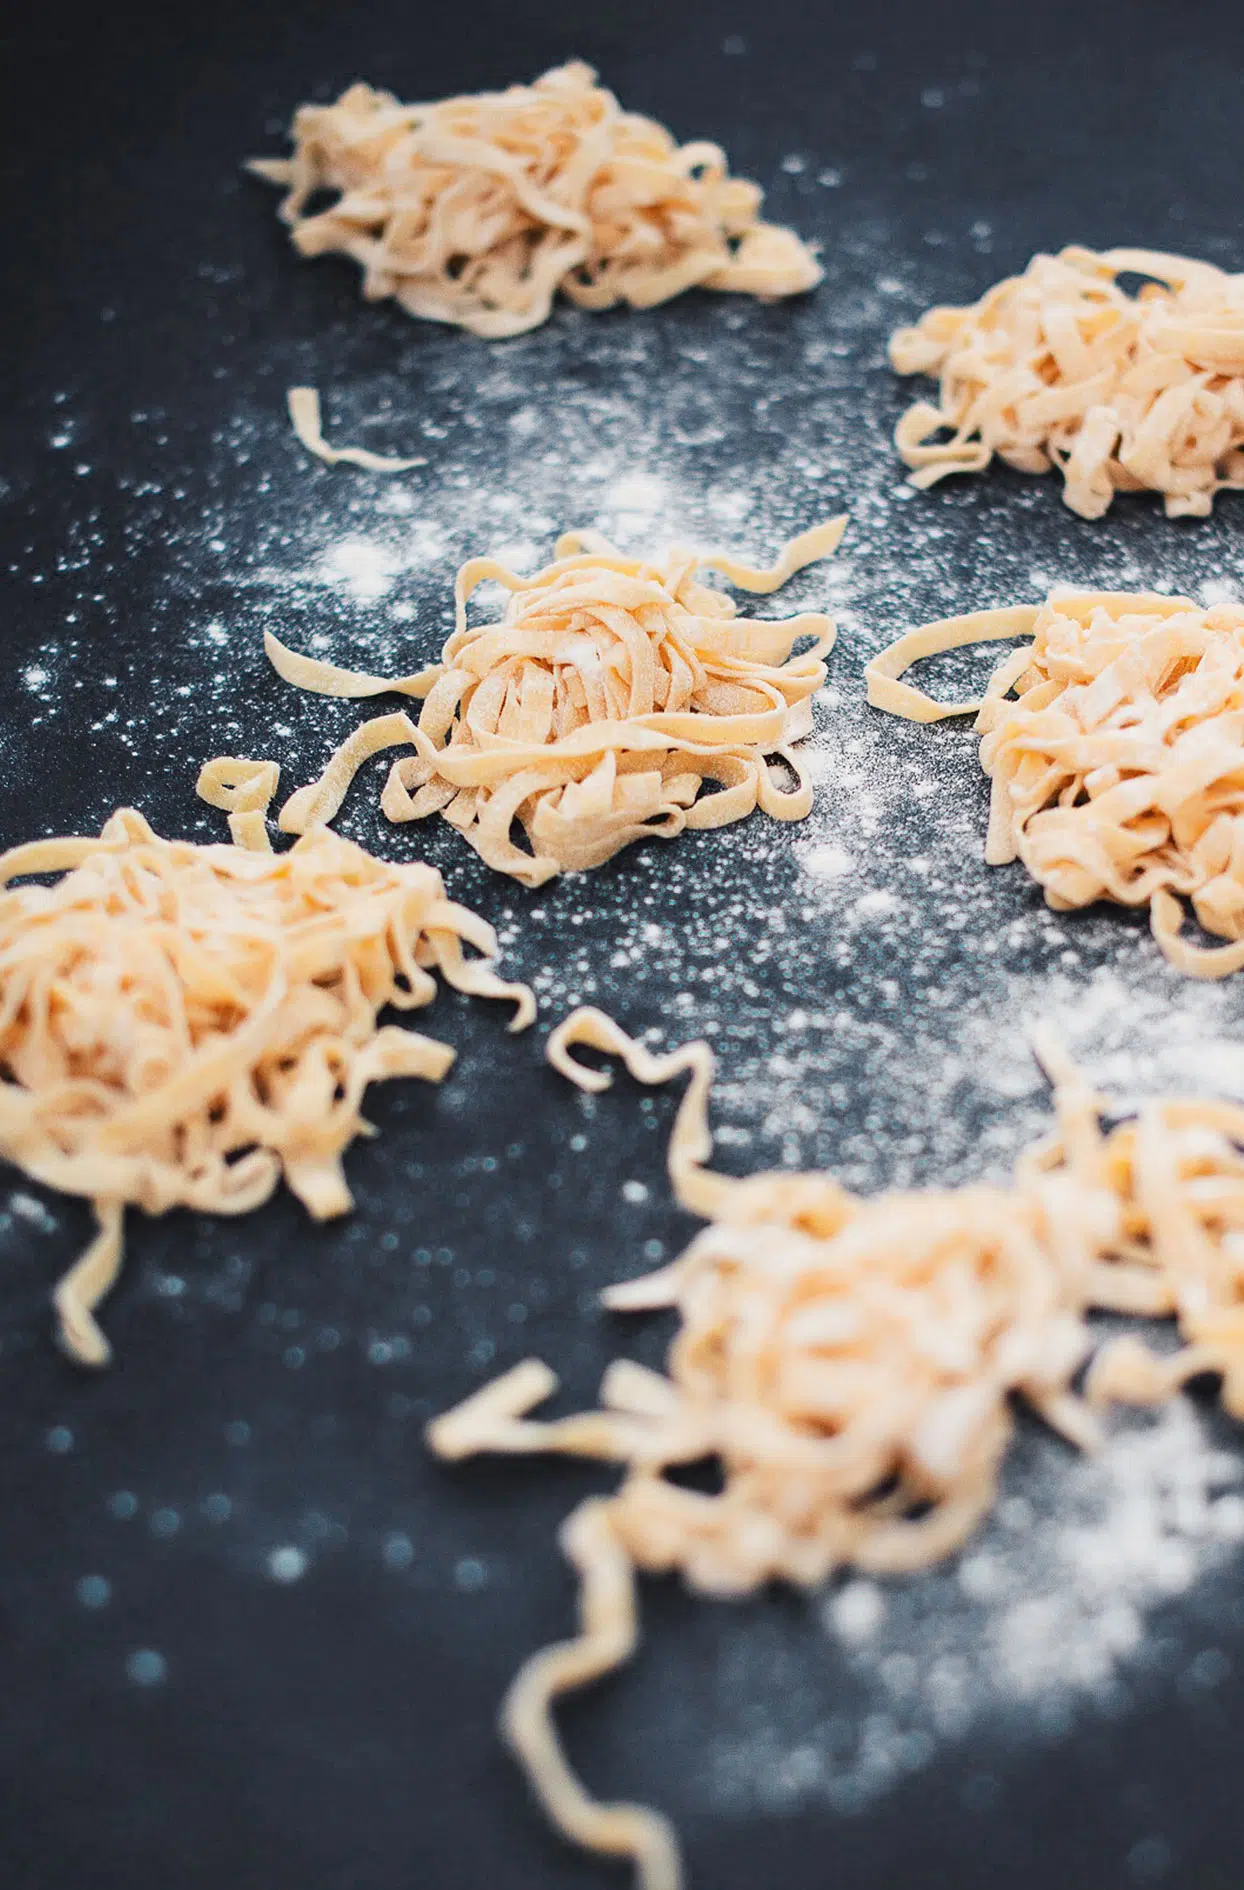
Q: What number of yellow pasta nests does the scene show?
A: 7